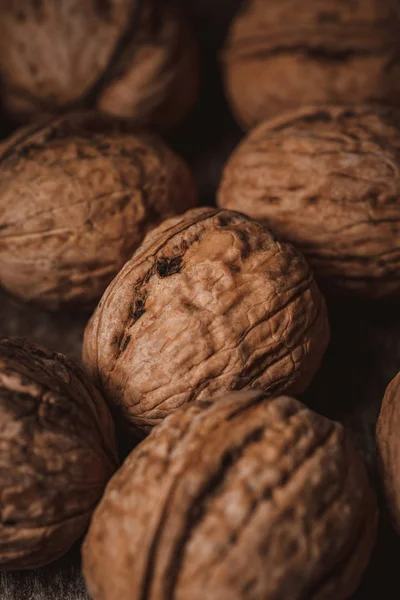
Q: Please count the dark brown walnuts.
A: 8